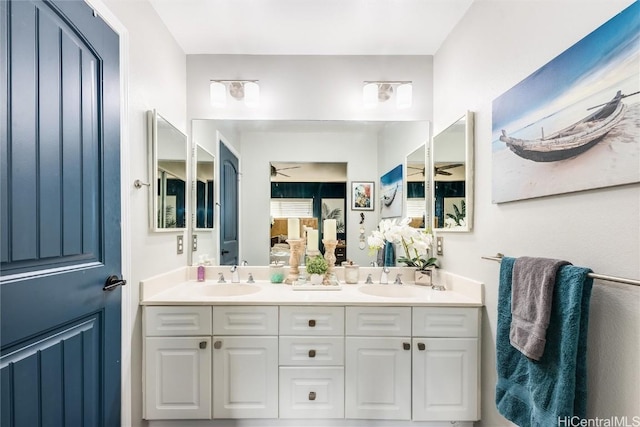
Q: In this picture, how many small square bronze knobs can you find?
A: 7